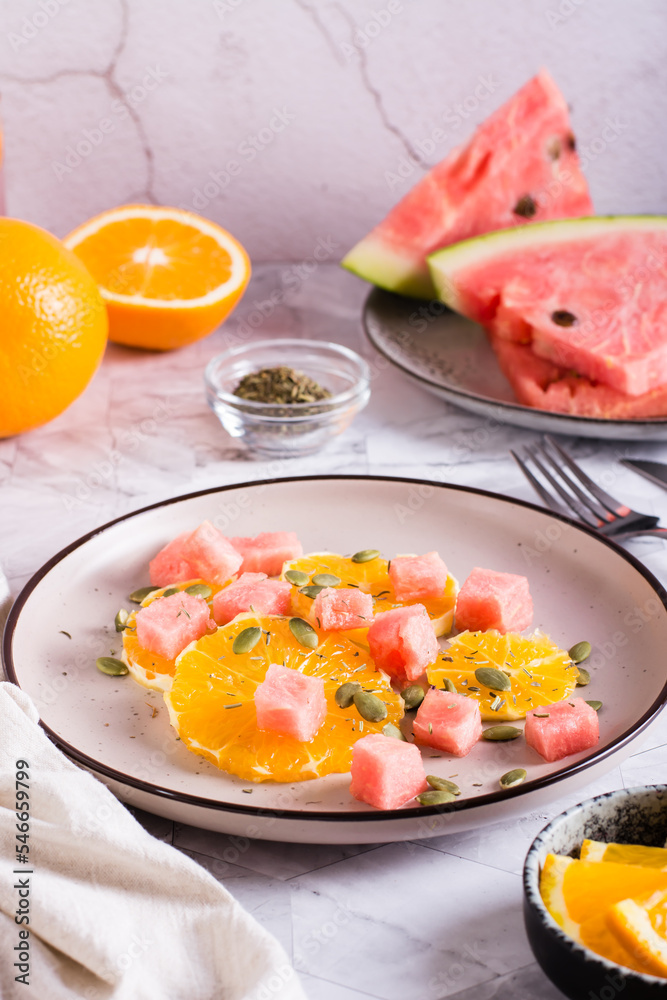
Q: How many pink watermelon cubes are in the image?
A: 13